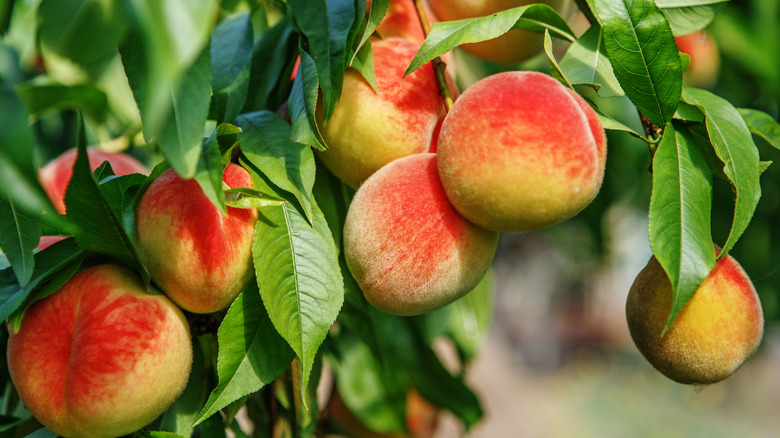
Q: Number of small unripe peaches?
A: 0